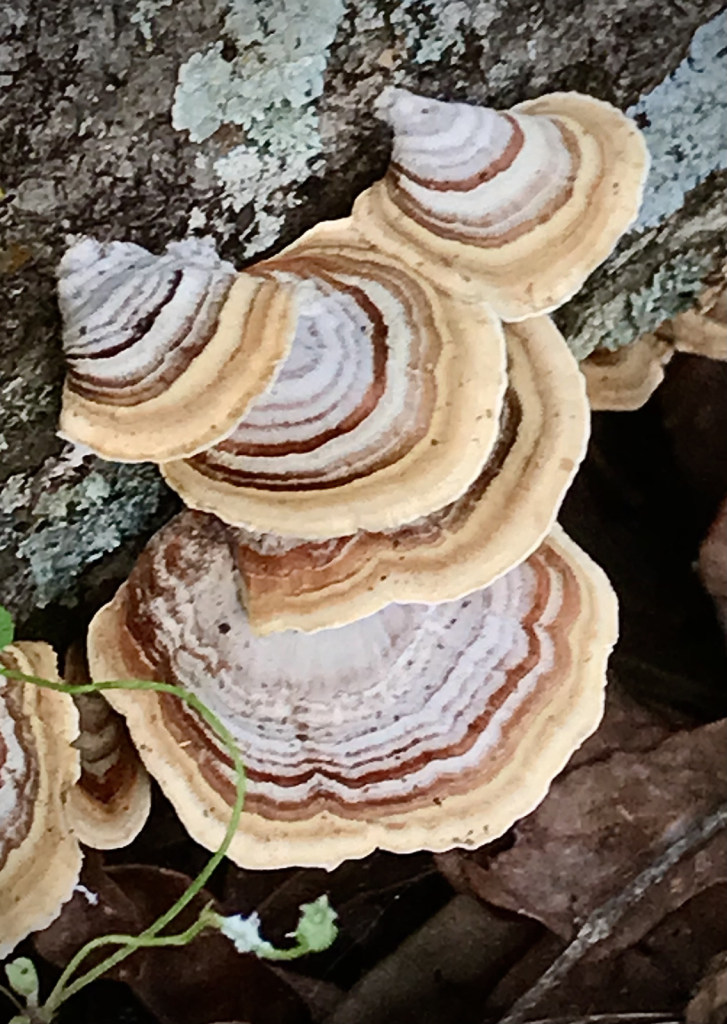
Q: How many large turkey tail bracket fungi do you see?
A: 5